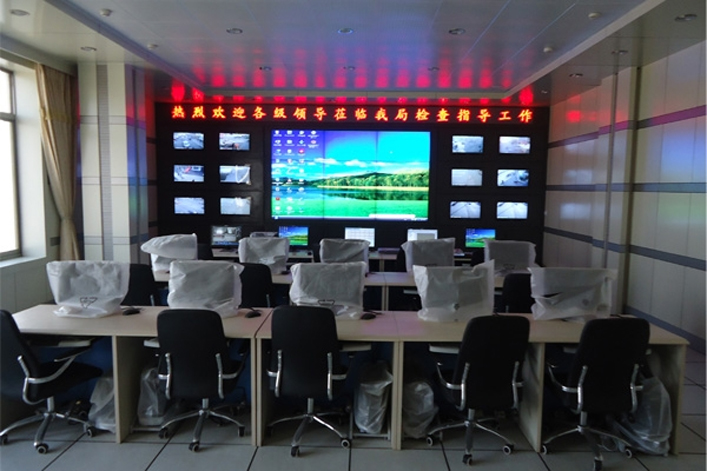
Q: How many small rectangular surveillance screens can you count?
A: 12